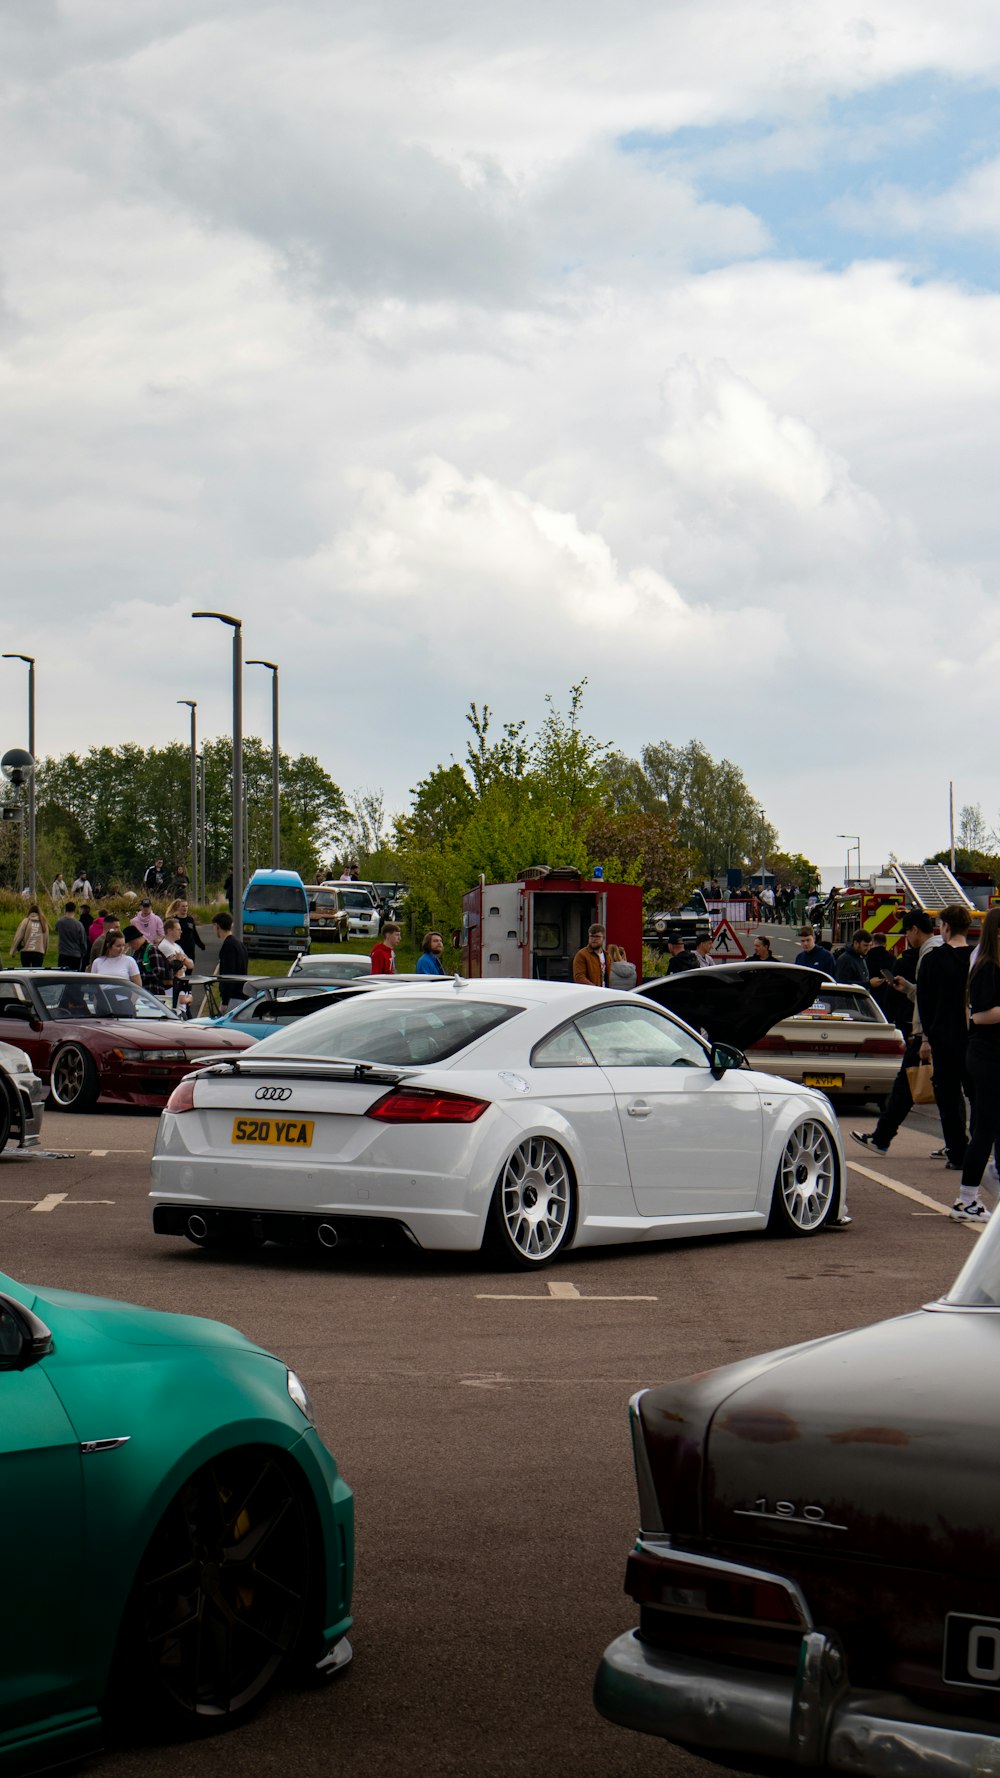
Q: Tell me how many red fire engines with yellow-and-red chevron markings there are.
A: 1